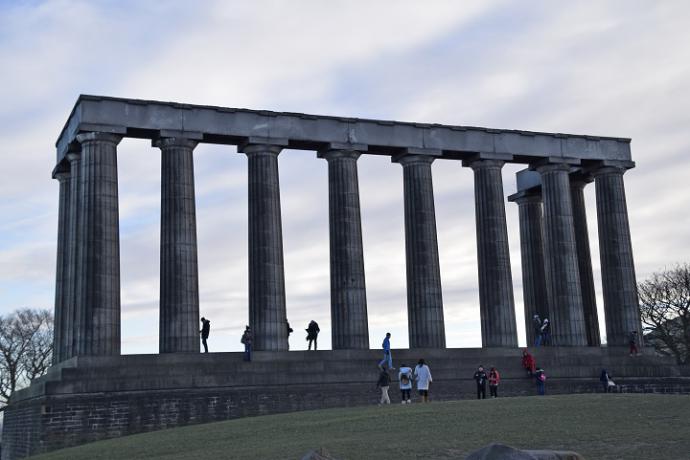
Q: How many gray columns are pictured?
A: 12